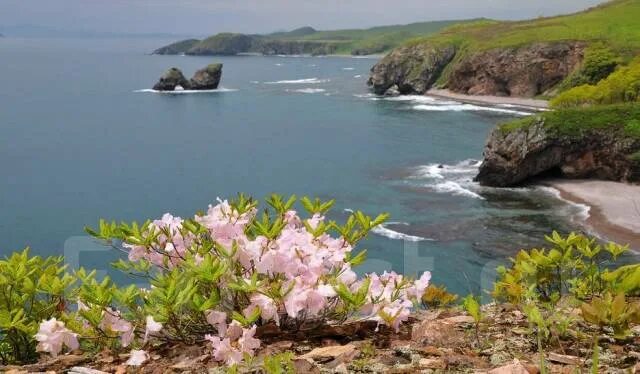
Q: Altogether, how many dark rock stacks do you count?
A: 2